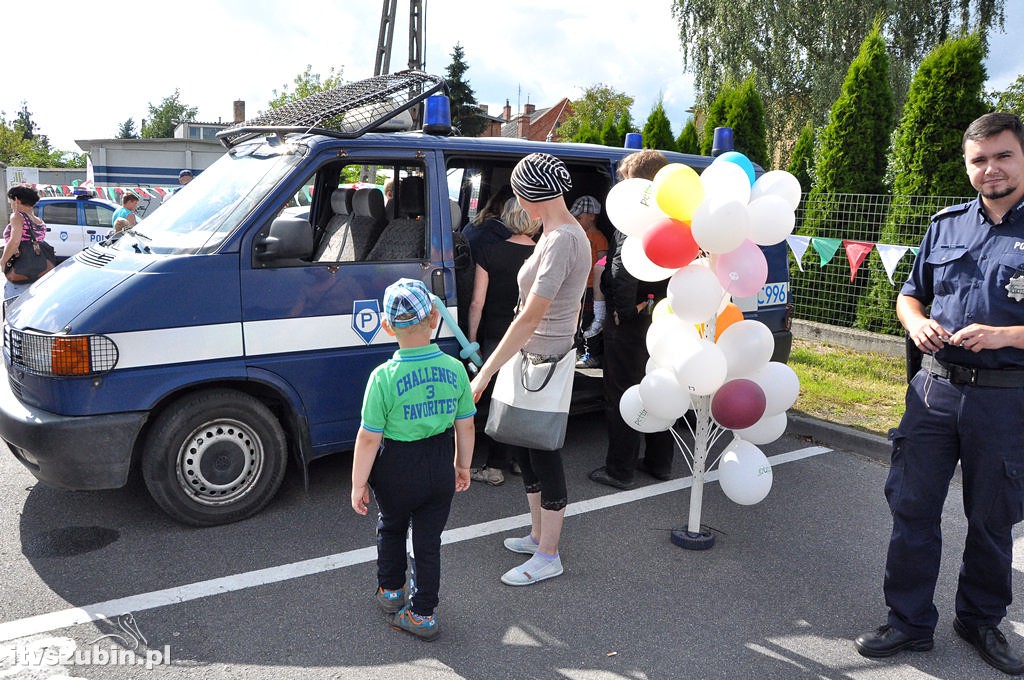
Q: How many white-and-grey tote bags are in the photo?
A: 1